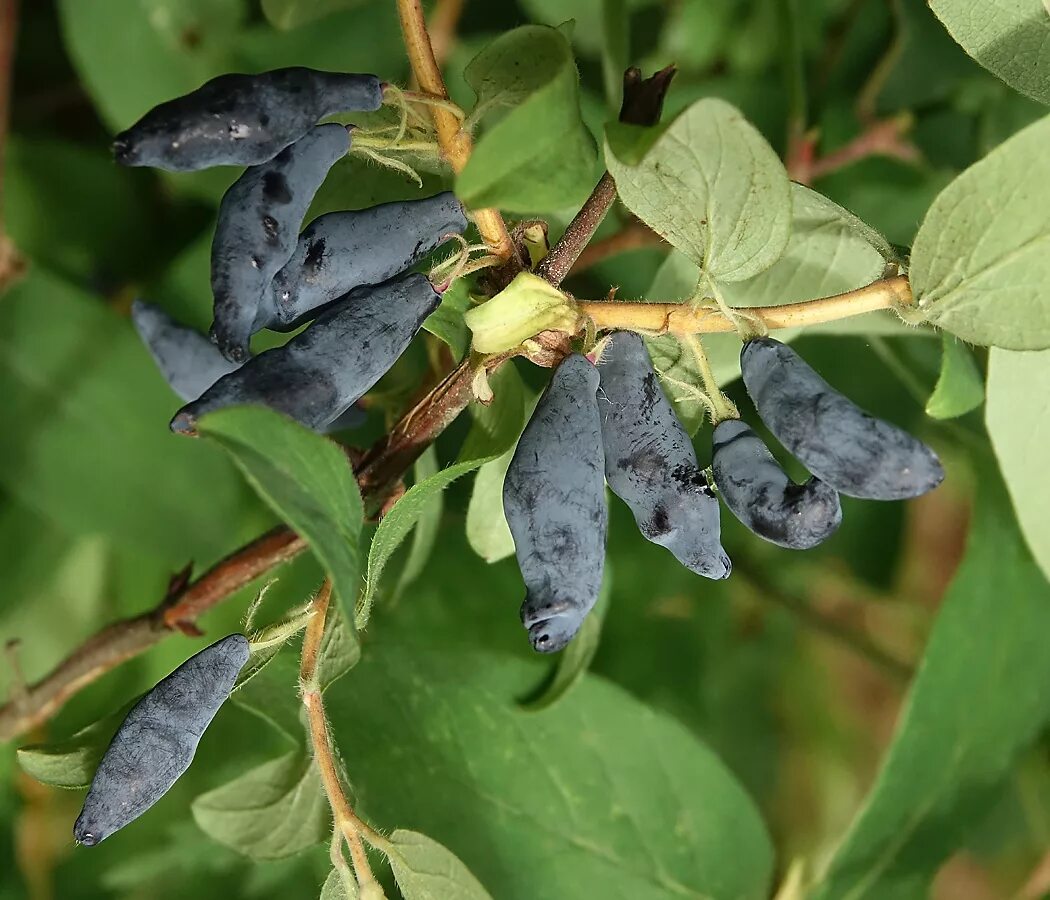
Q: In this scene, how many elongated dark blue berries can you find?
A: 10